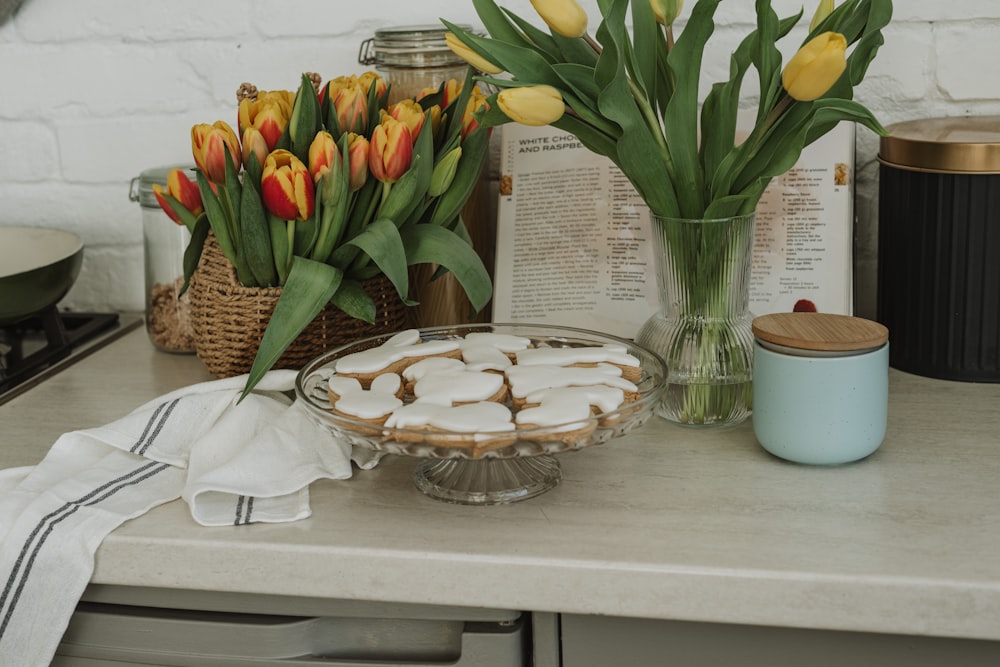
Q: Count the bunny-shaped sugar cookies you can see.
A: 8